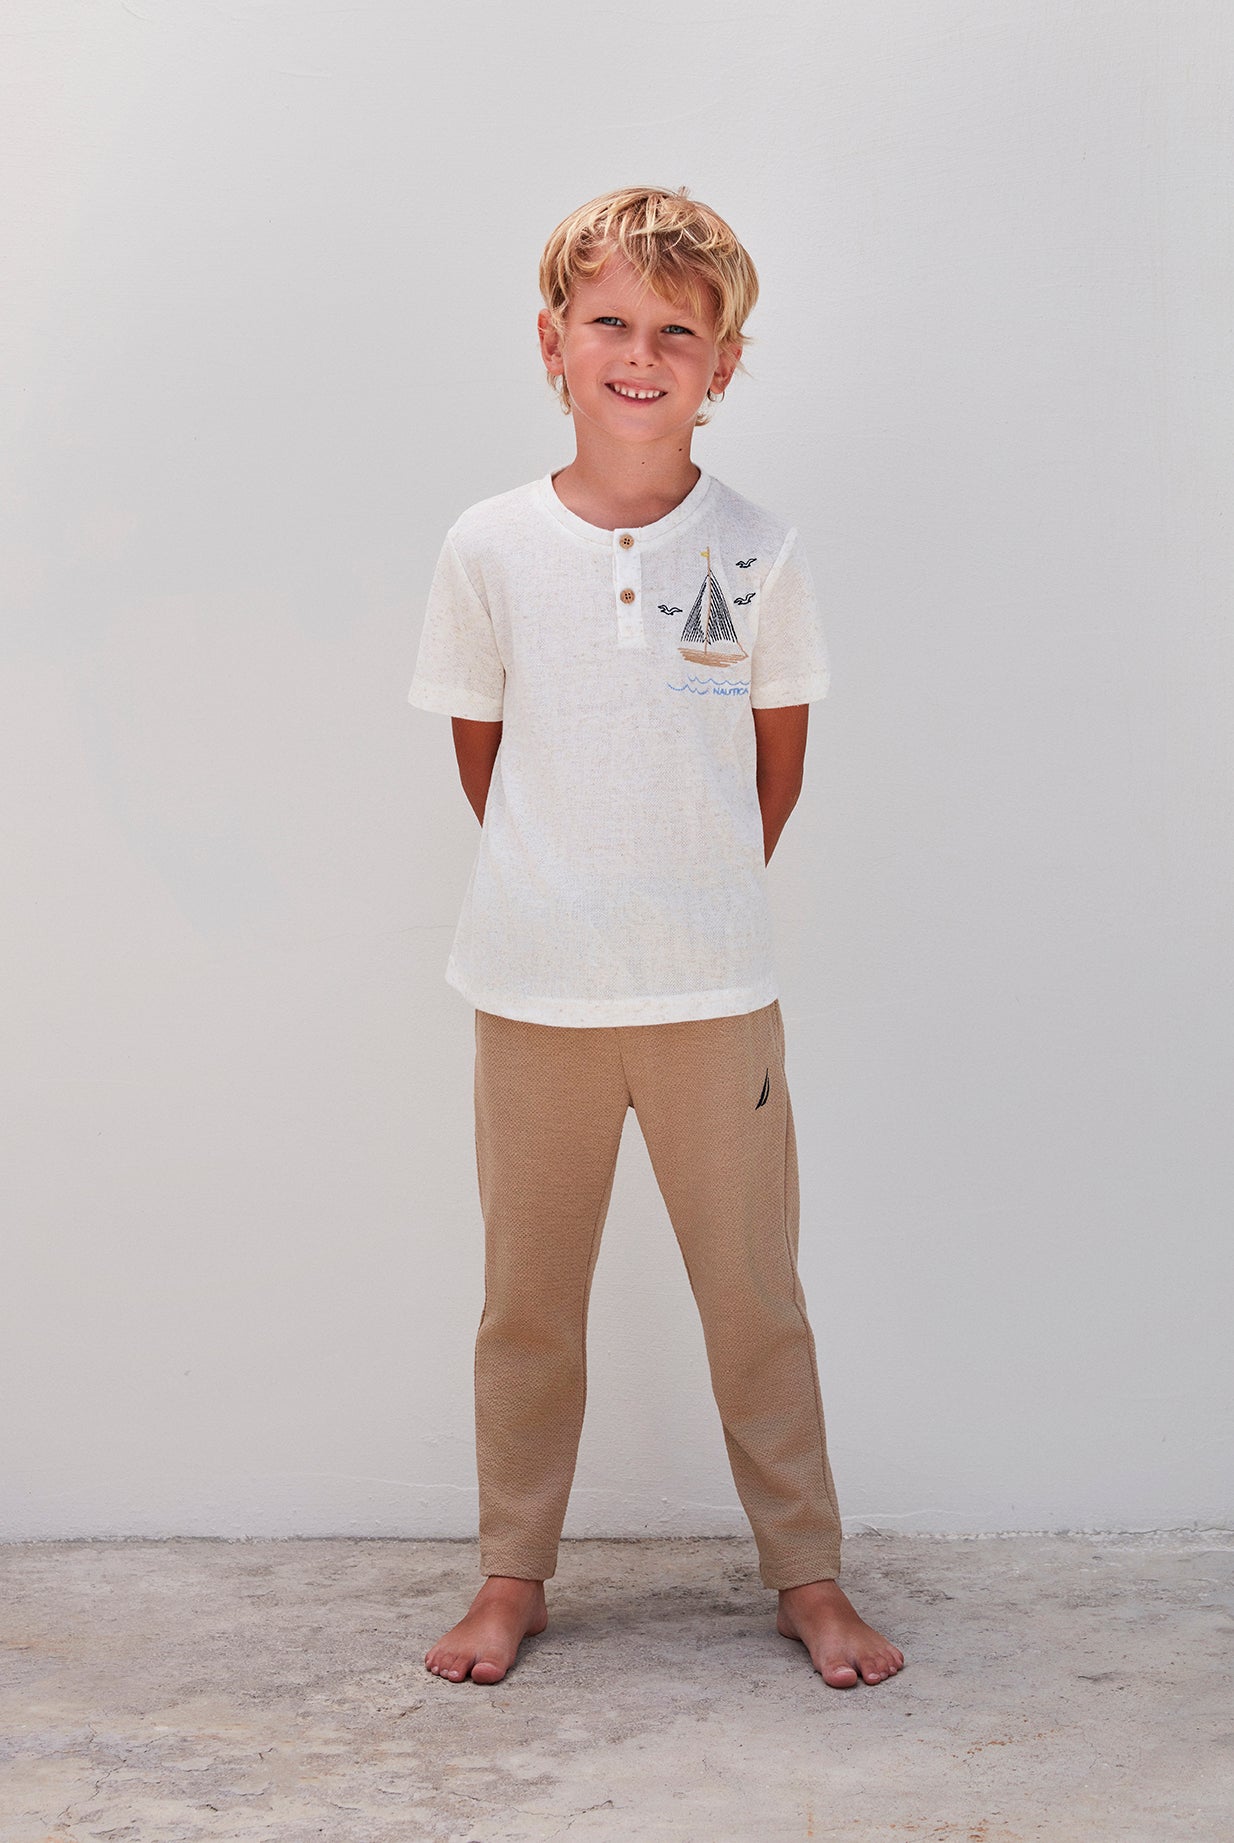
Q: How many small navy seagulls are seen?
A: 3